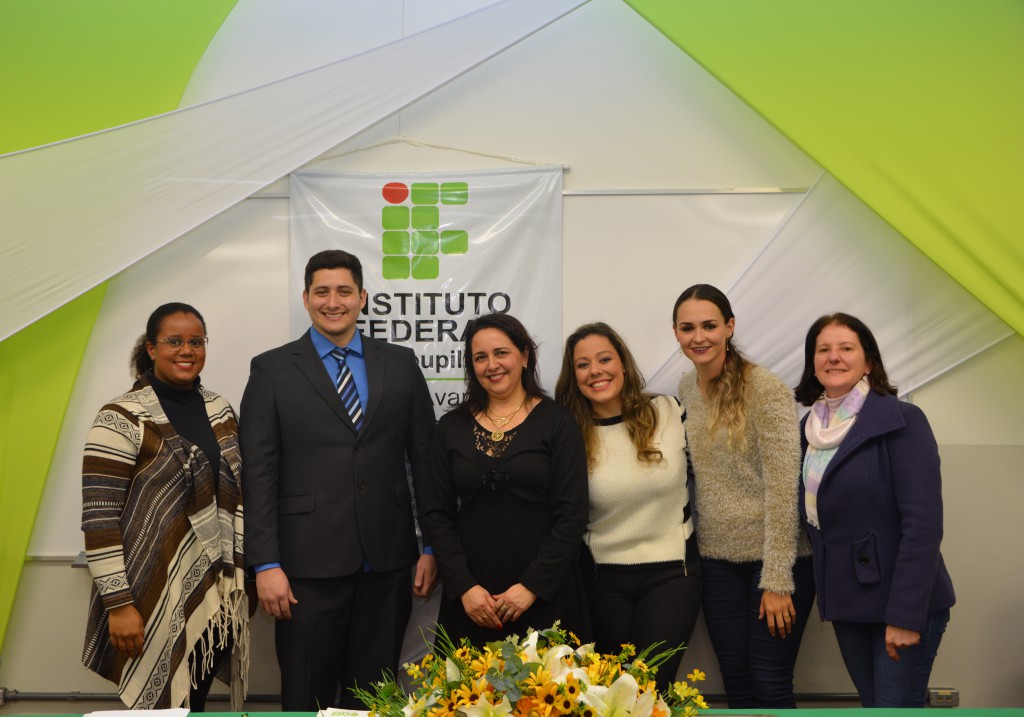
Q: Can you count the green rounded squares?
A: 9